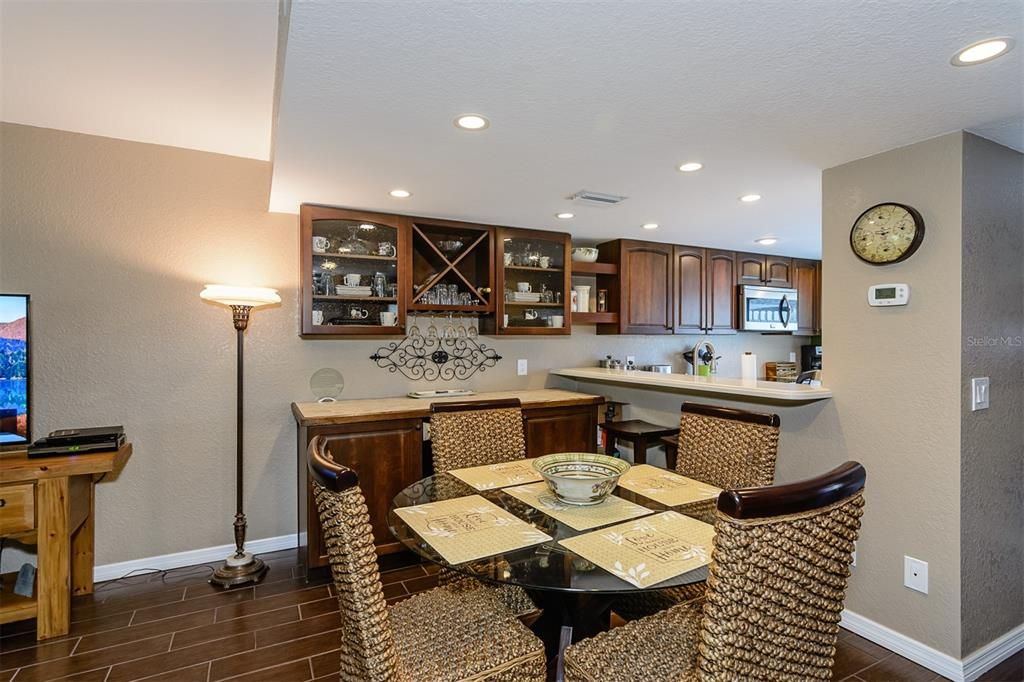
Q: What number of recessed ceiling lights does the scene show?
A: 8